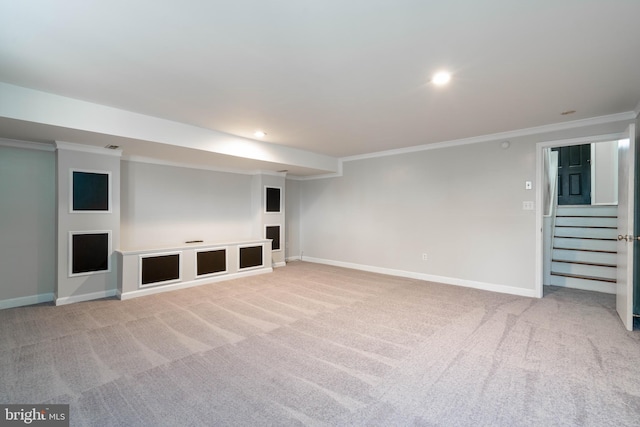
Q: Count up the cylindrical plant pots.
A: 0